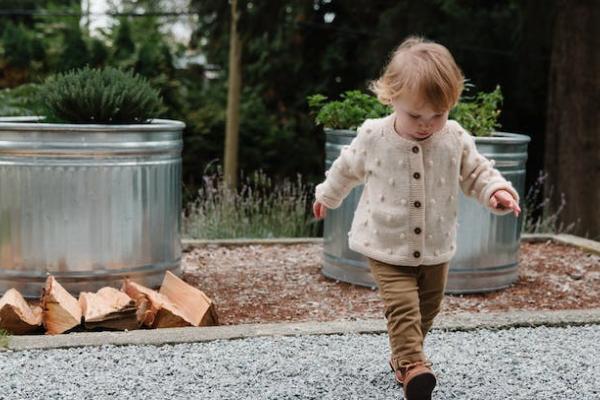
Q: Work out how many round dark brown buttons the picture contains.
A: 5